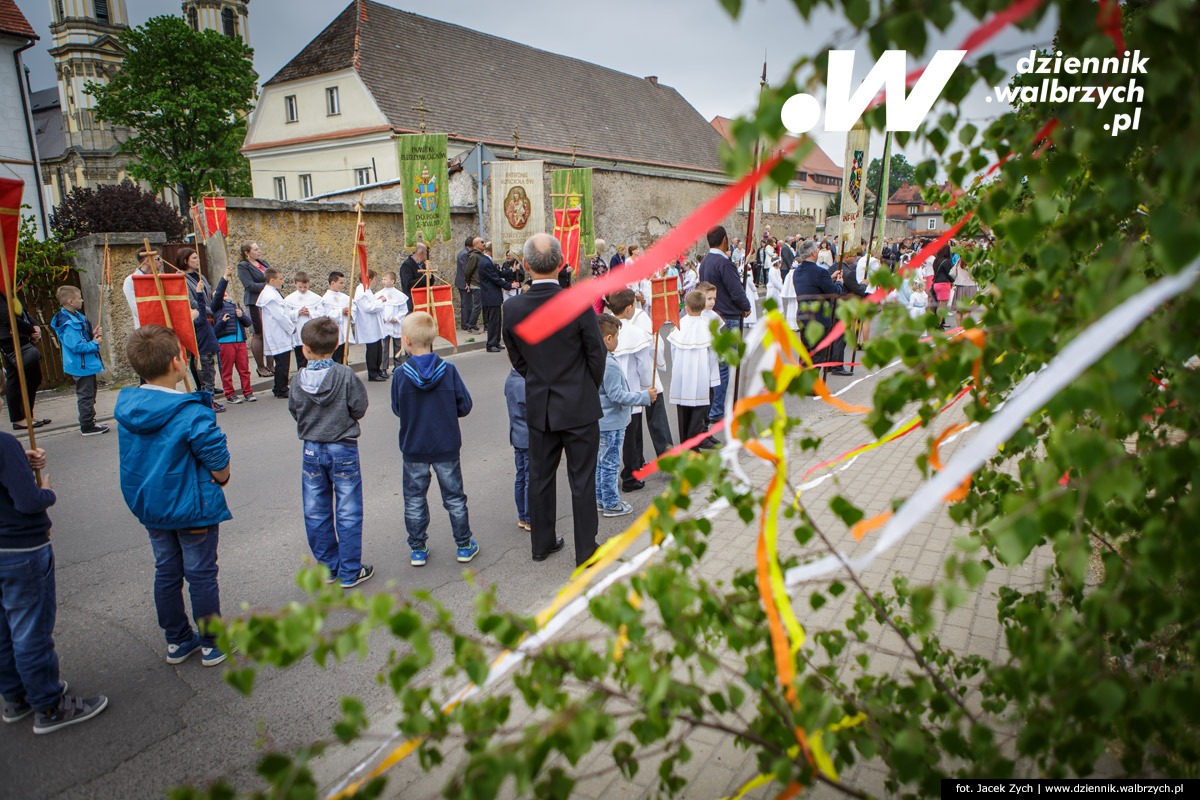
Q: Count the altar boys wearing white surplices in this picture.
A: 9